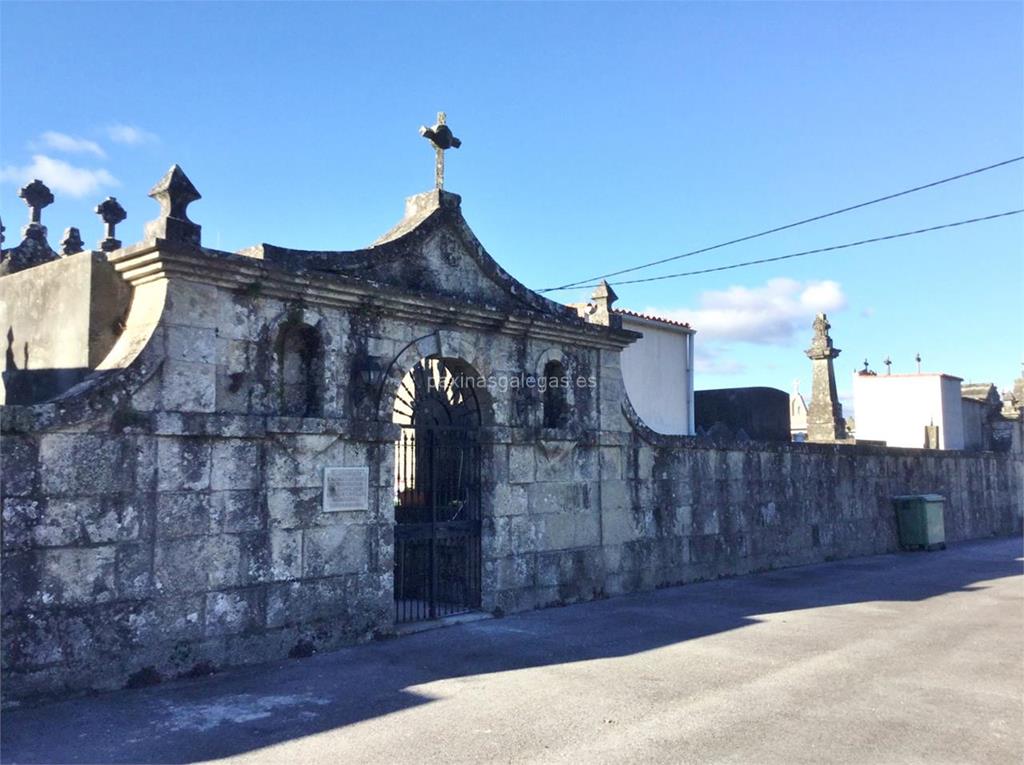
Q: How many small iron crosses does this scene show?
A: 3